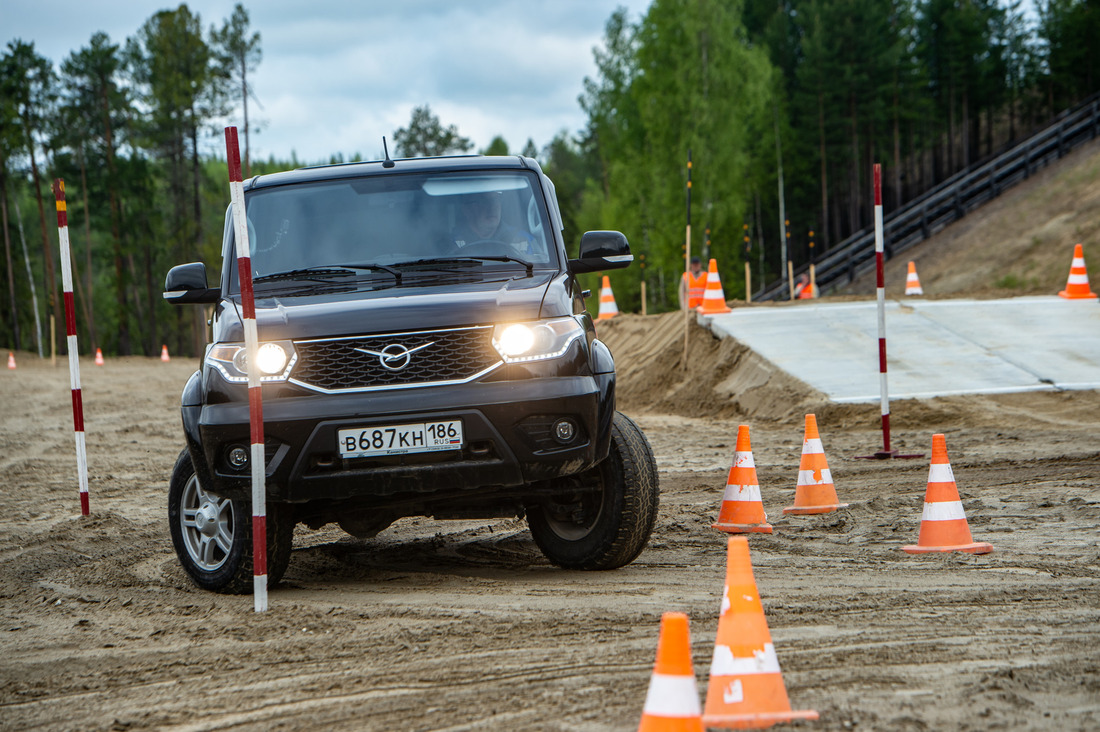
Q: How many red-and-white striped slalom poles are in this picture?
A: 3